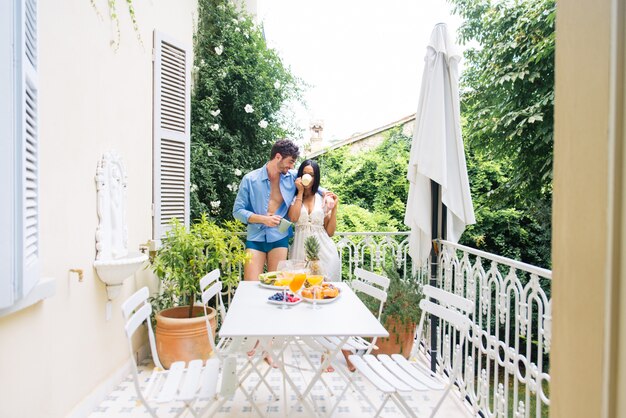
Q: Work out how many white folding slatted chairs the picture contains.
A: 4